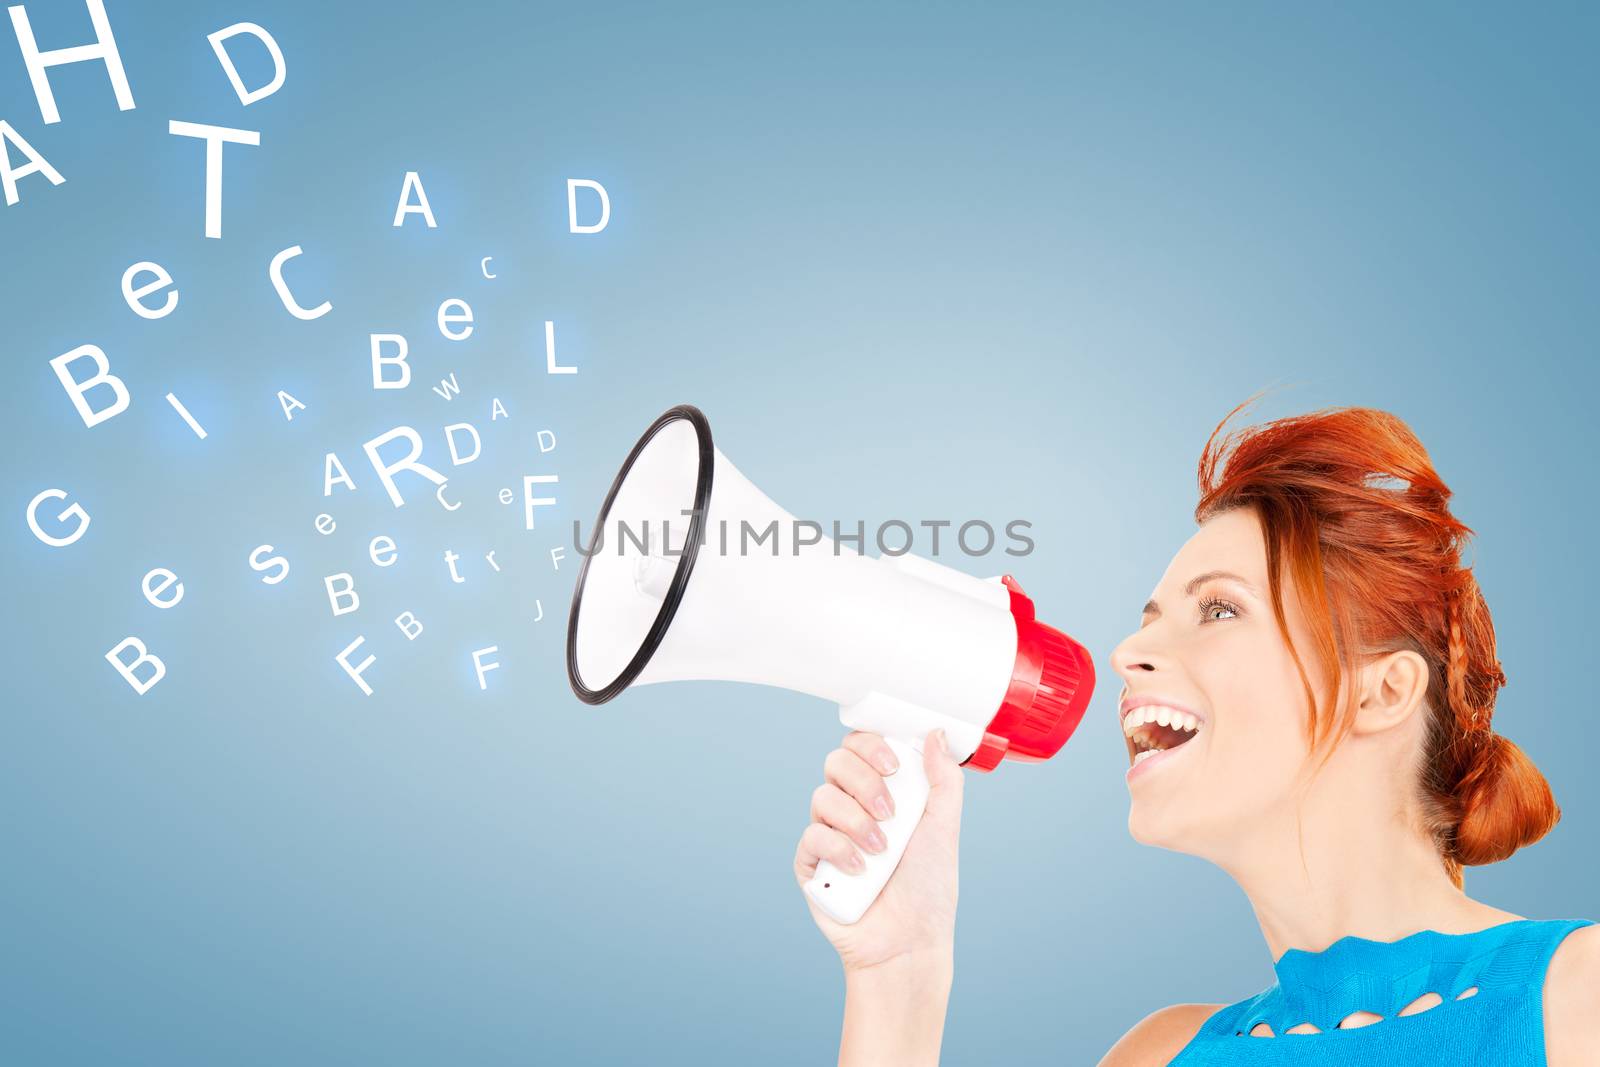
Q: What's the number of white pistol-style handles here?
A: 1